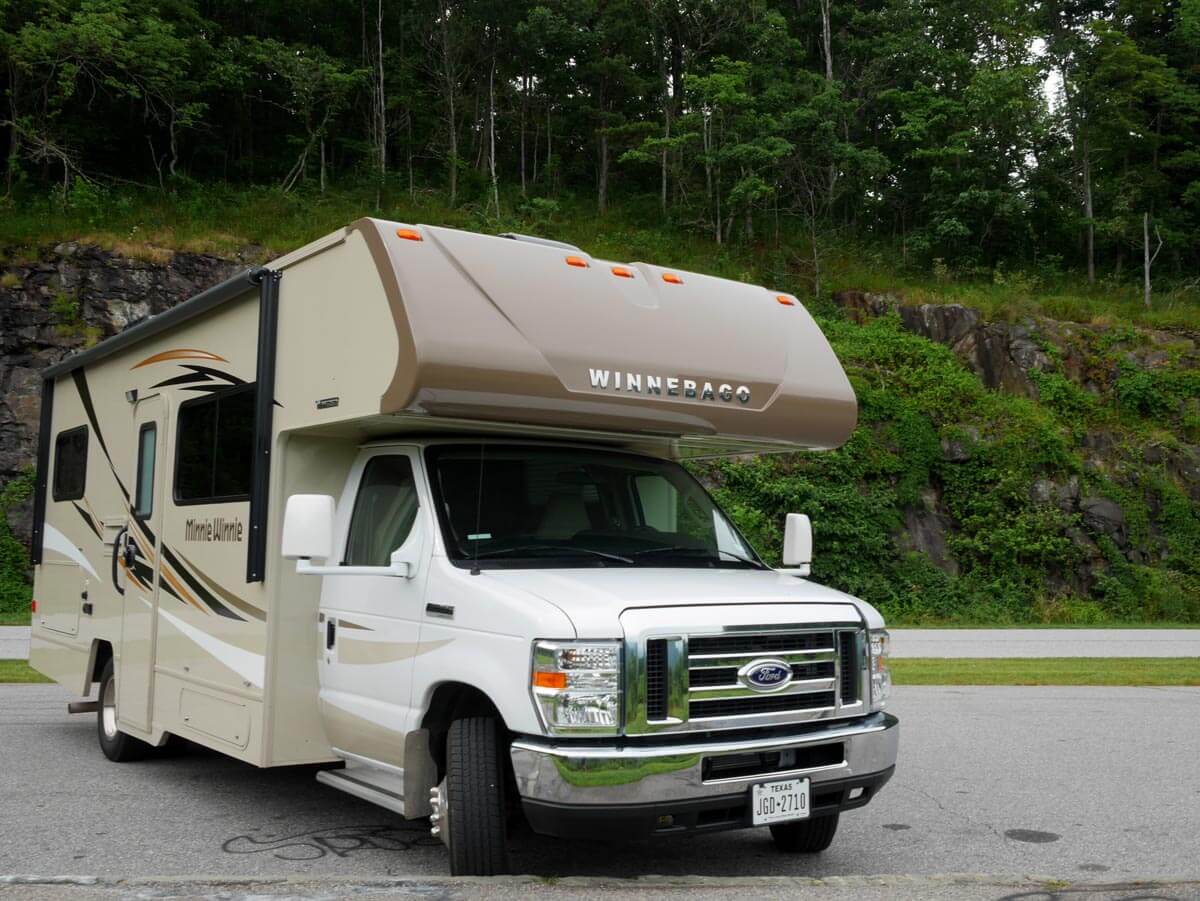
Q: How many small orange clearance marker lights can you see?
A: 5